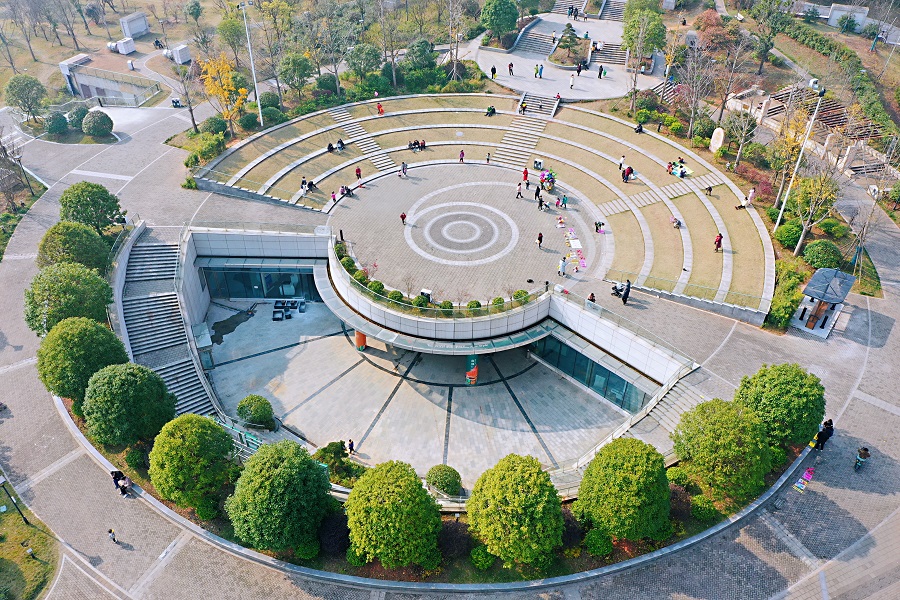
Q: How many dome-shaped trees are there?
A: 12